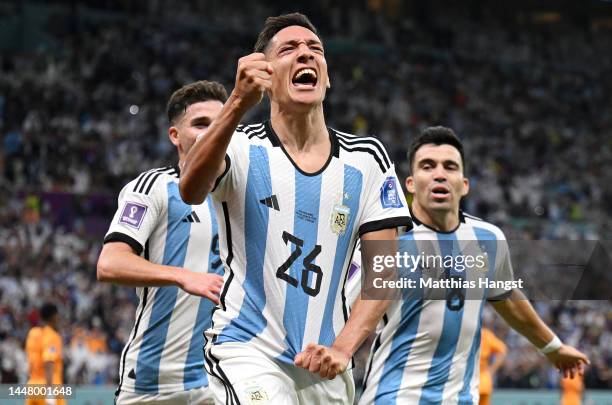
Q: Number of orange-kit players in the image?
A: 3